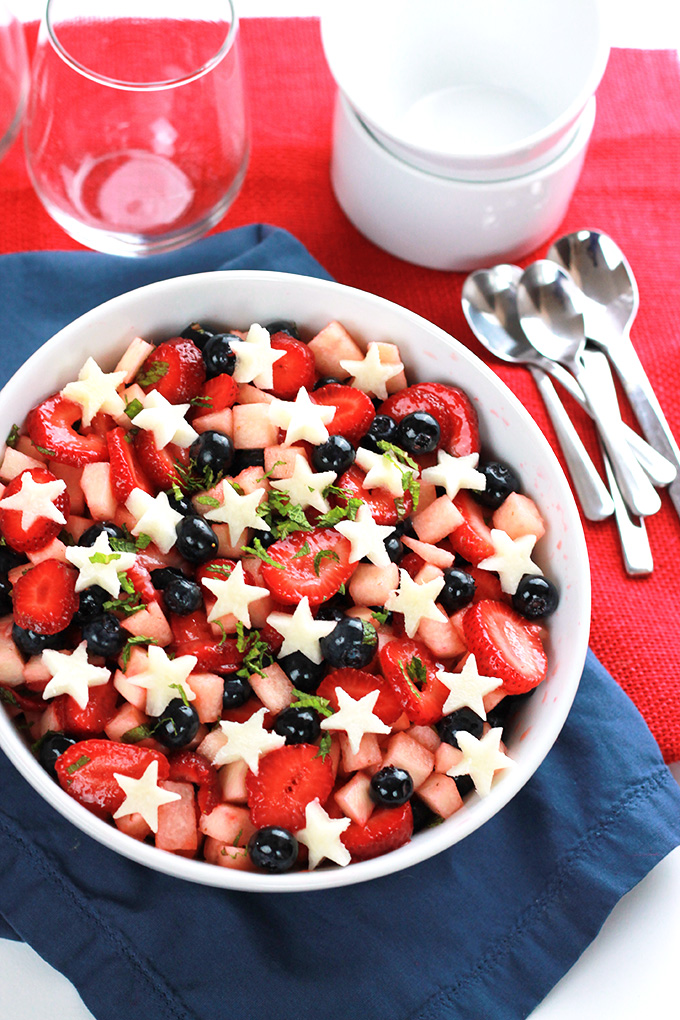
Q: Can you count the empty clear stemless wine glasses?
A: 2